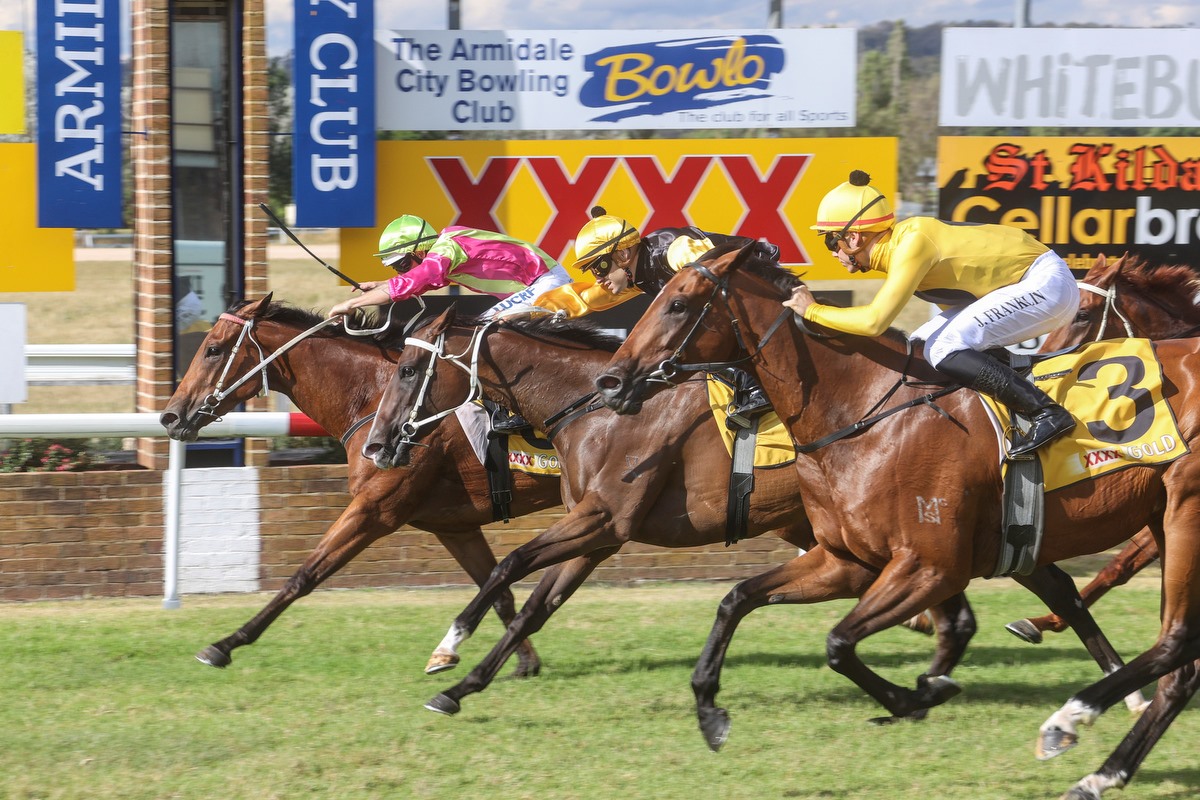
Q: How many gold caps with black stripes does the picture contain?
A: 2